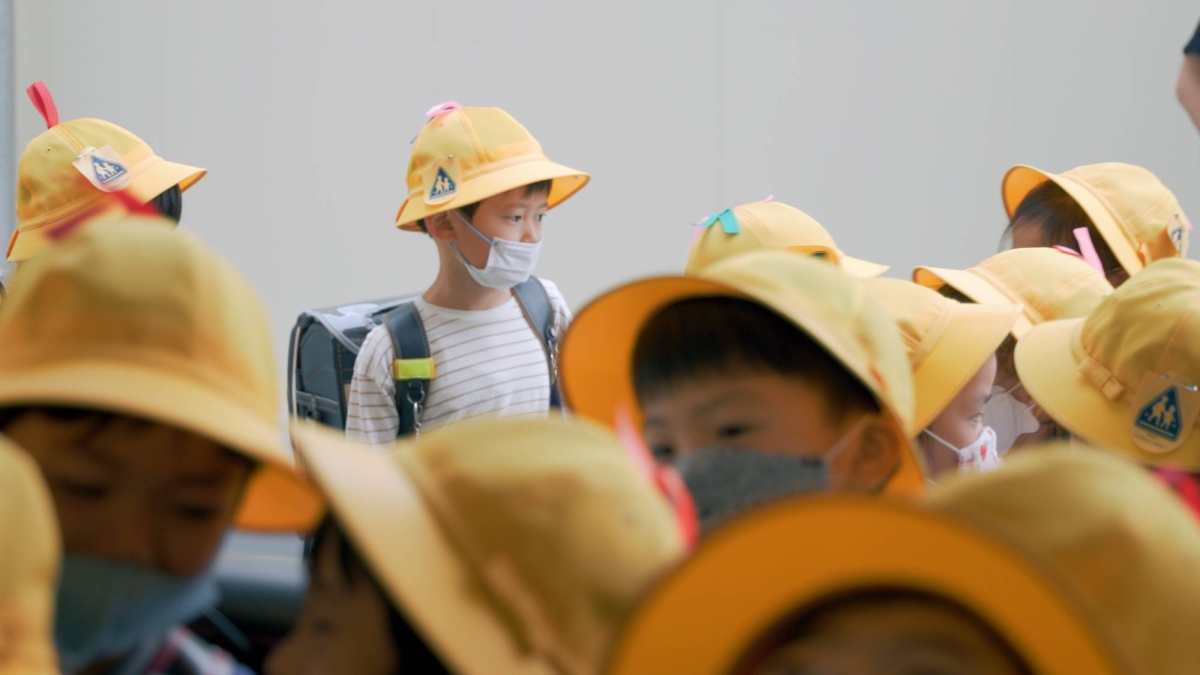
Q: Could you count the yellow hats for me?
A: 12